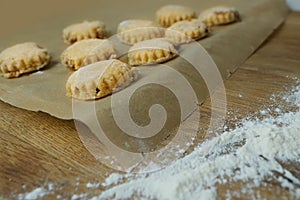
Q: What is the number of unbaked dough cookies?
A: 9